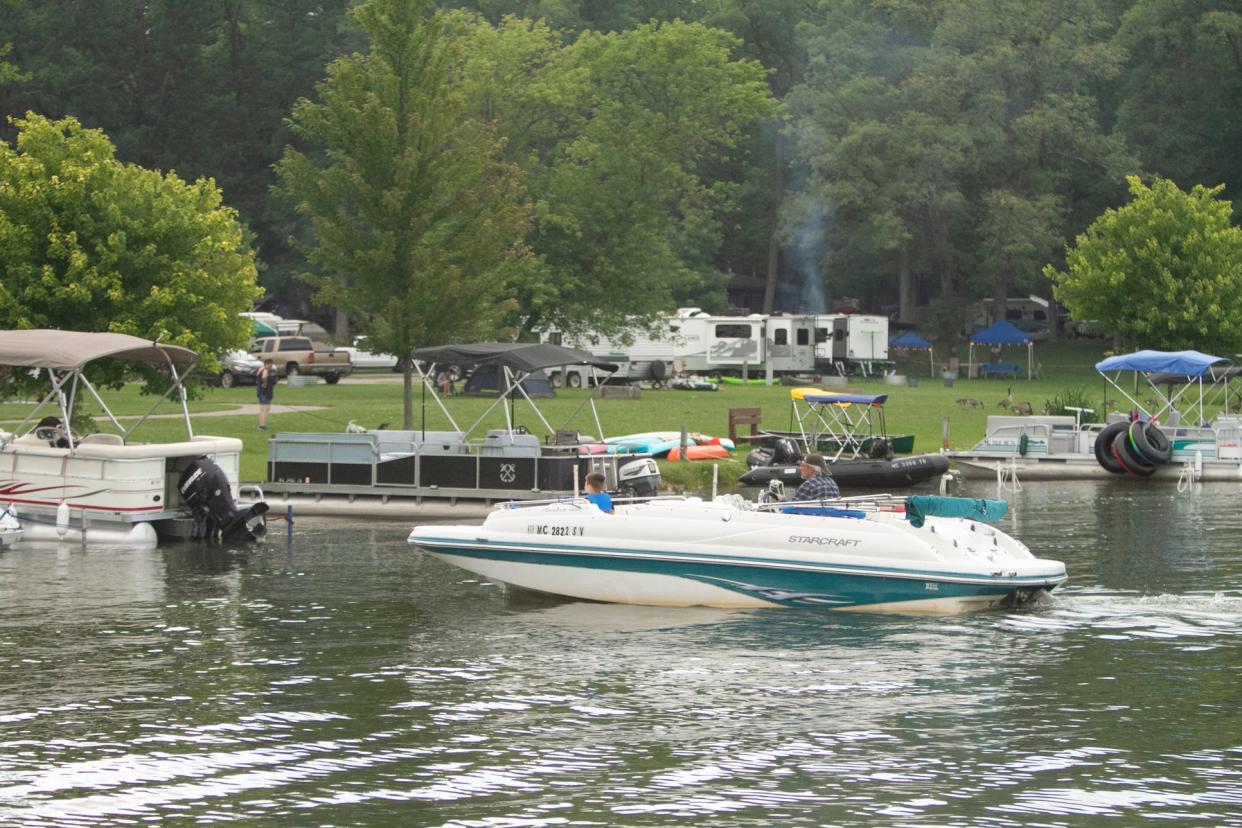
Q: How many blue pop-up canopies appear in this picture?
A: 2